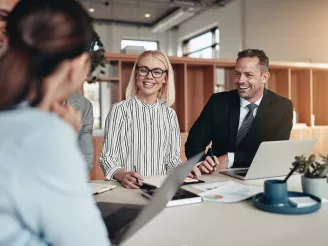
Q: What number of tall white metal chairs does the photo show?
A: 0